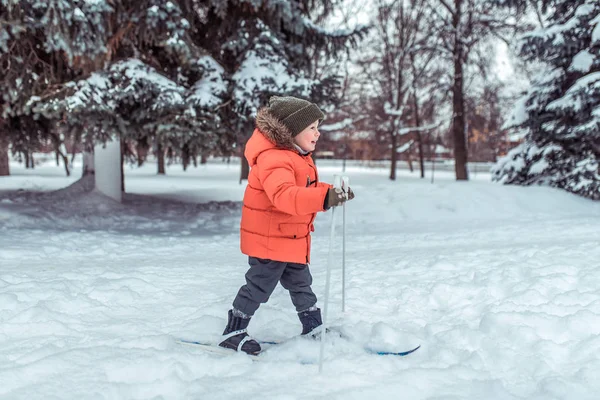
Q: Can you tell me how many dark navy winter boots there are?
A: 2